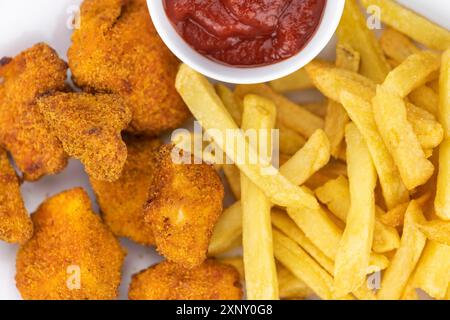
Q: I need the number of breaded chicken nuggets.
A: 8